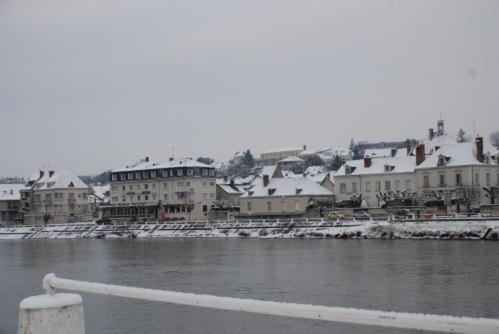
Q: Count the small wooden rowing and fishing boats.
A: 0